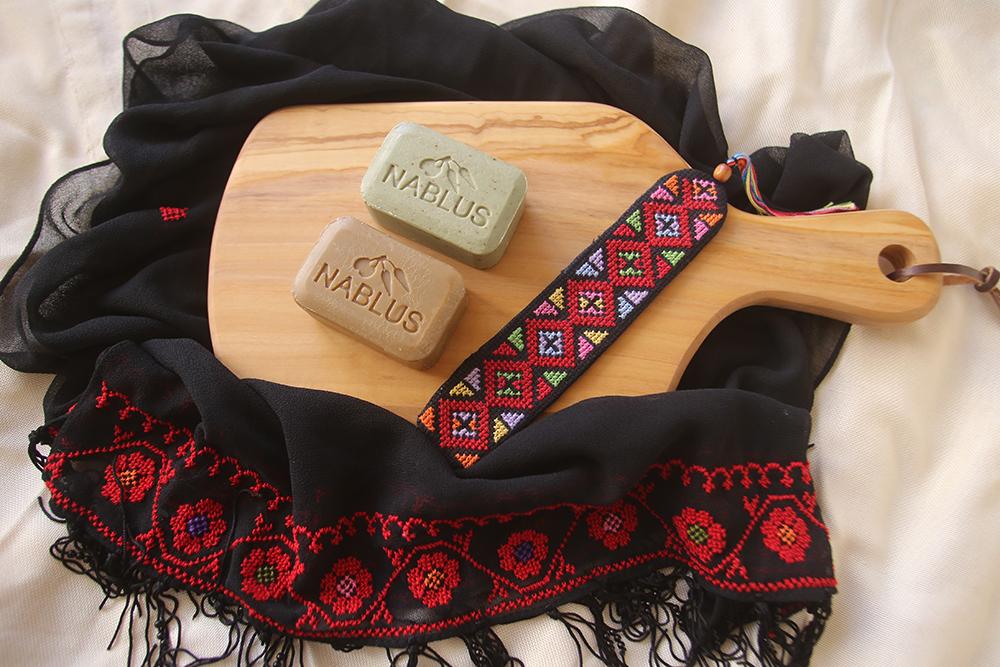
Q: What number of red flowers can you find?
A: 9